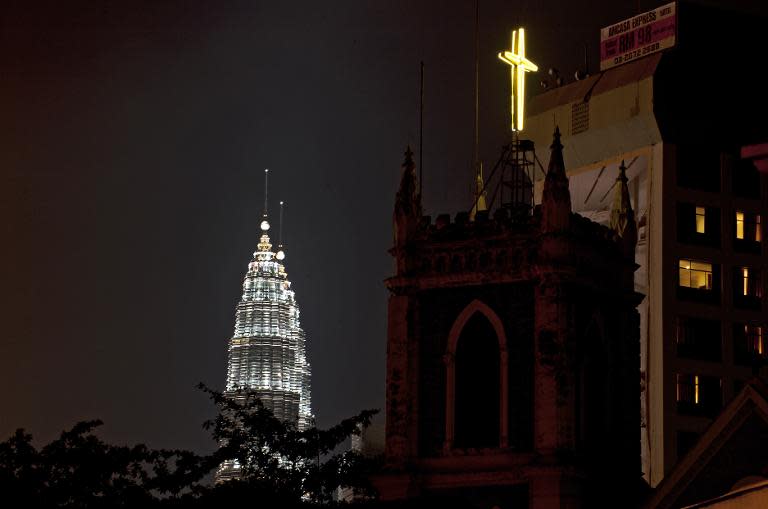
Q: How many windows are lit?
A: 6